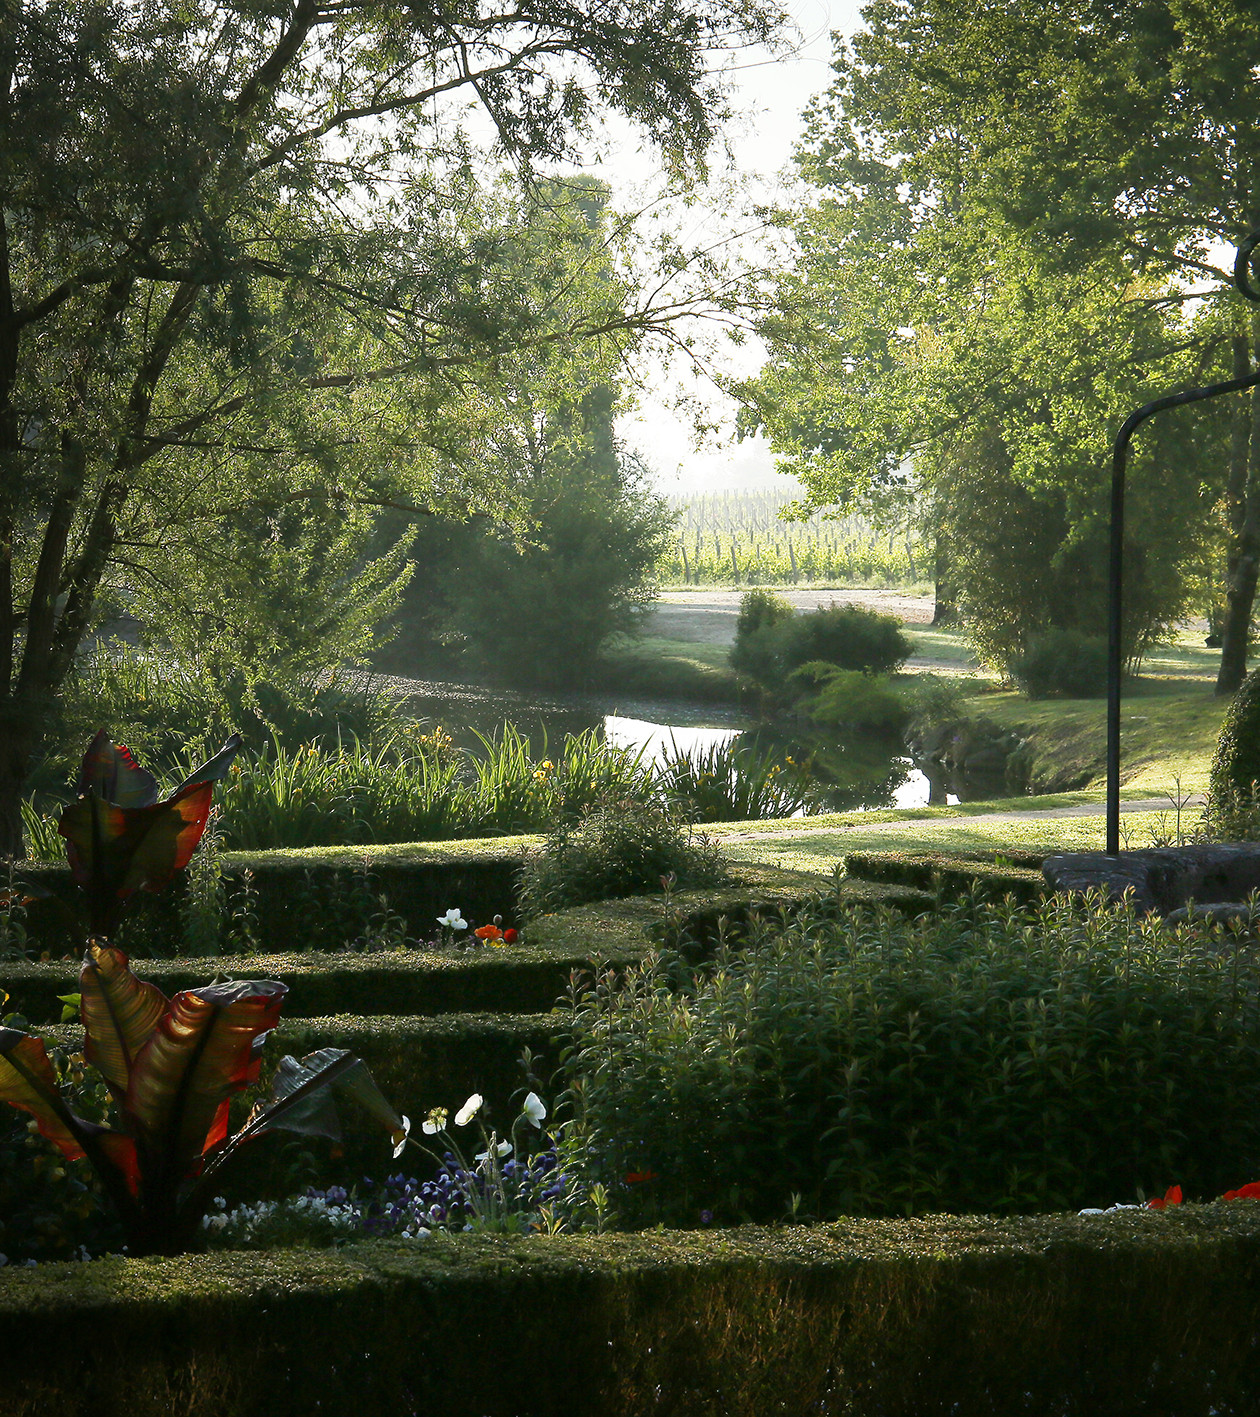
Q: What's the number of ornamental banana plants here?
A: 2